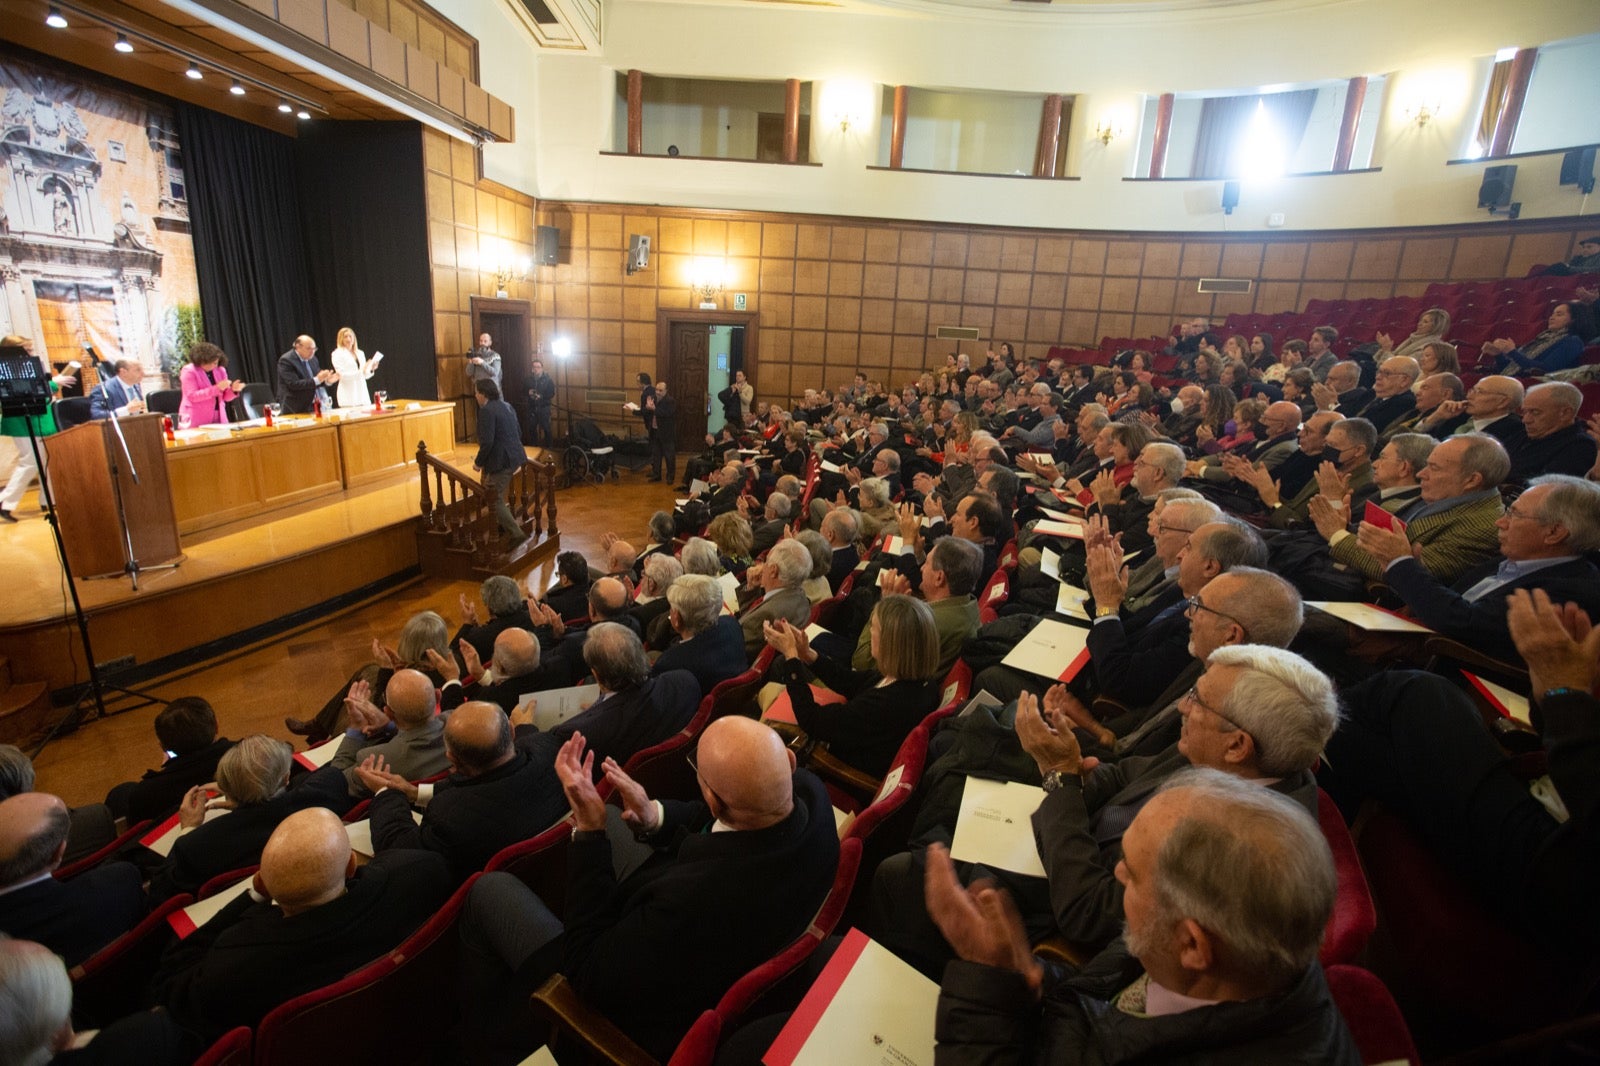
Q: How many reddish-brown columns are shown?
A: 7